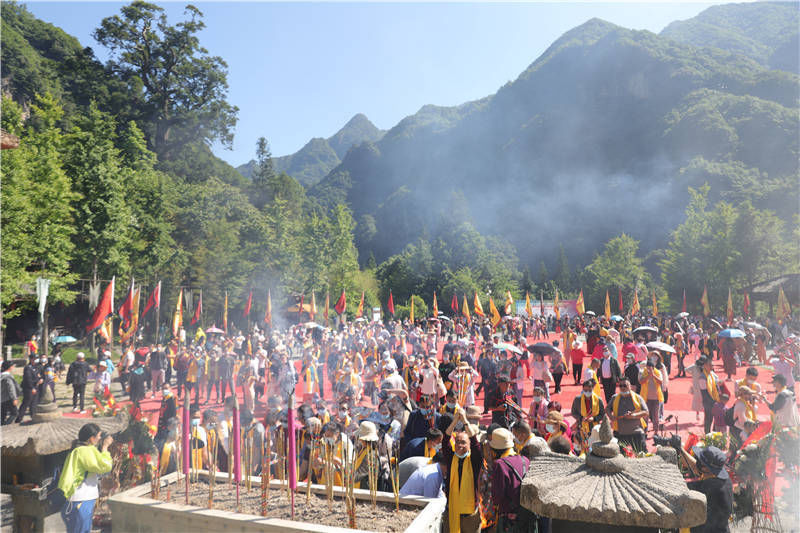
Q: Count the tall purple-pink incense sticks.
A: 3